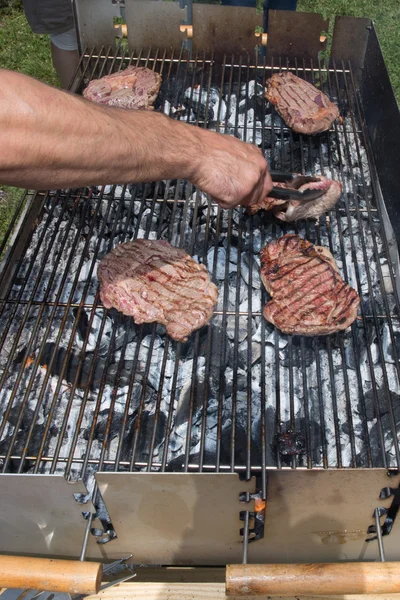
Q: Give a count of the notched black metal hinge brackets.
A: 3